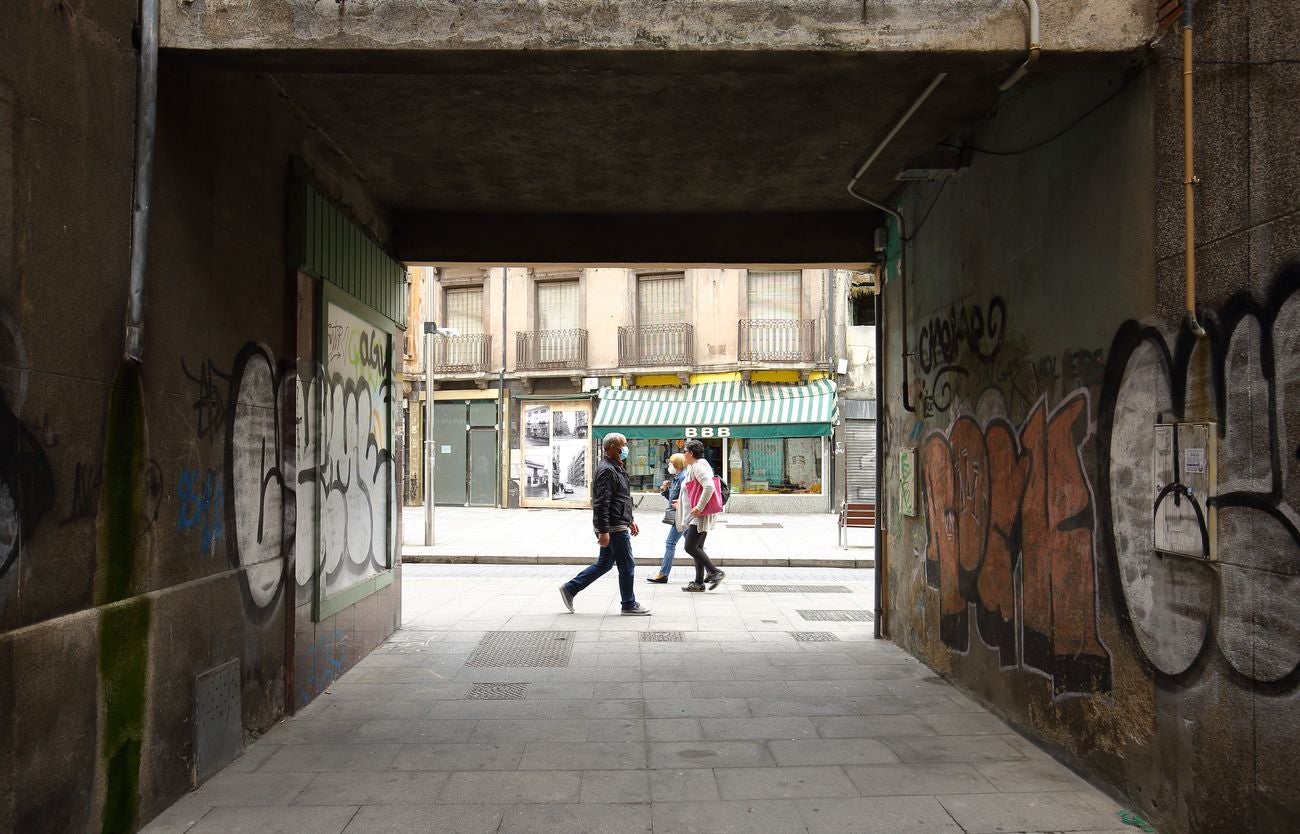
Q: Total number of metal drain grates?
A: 6